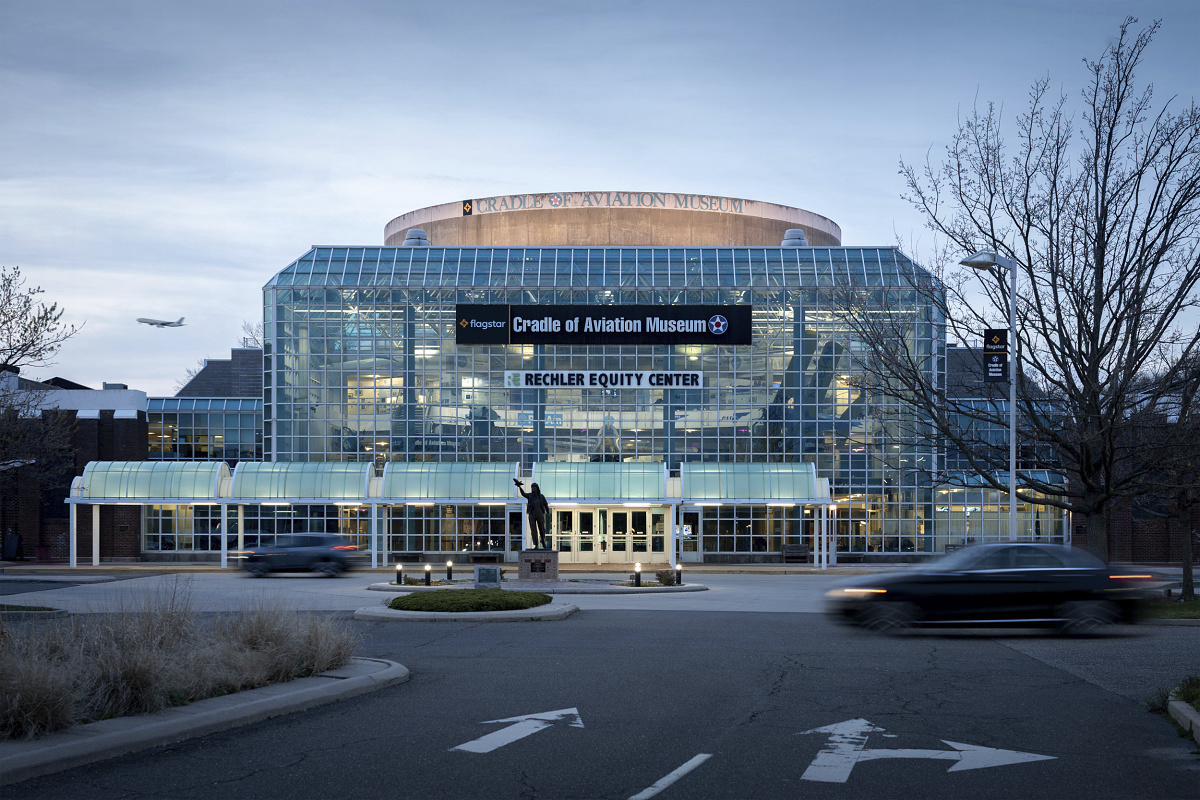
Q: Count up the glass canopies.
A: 5